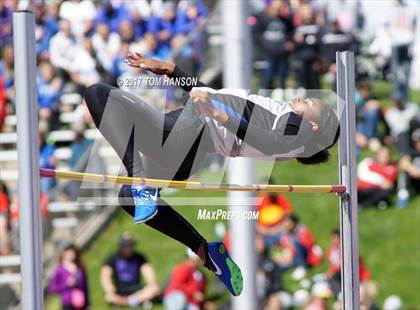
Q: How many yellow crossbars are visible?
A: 1